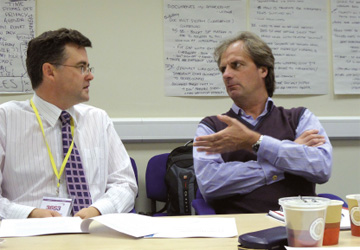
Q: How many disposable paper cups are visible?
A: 3